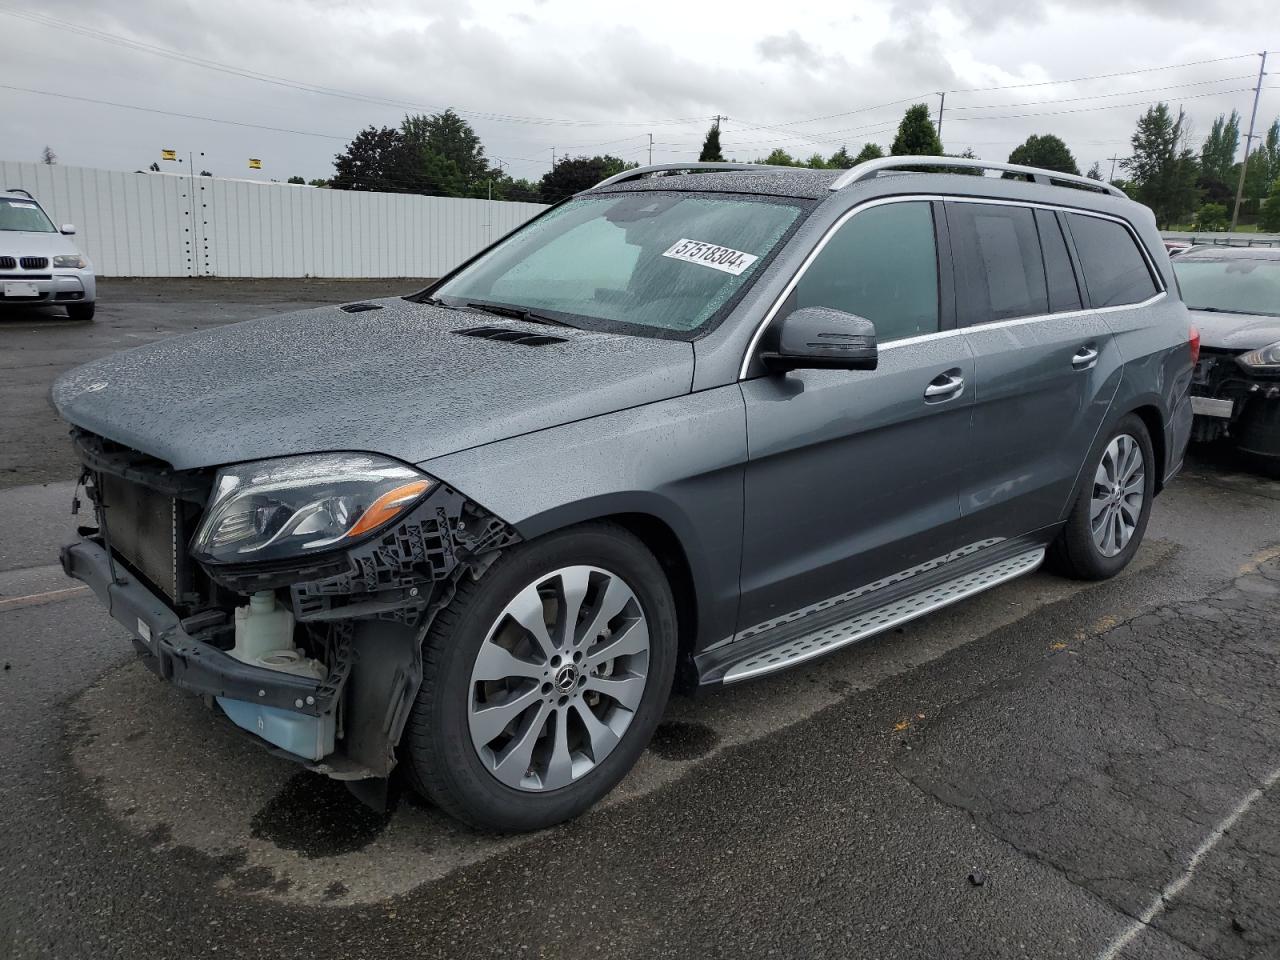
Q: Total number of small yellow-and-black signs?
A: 2